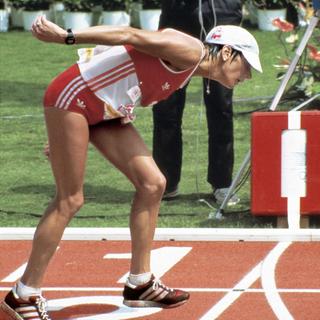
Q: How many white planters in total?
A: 6